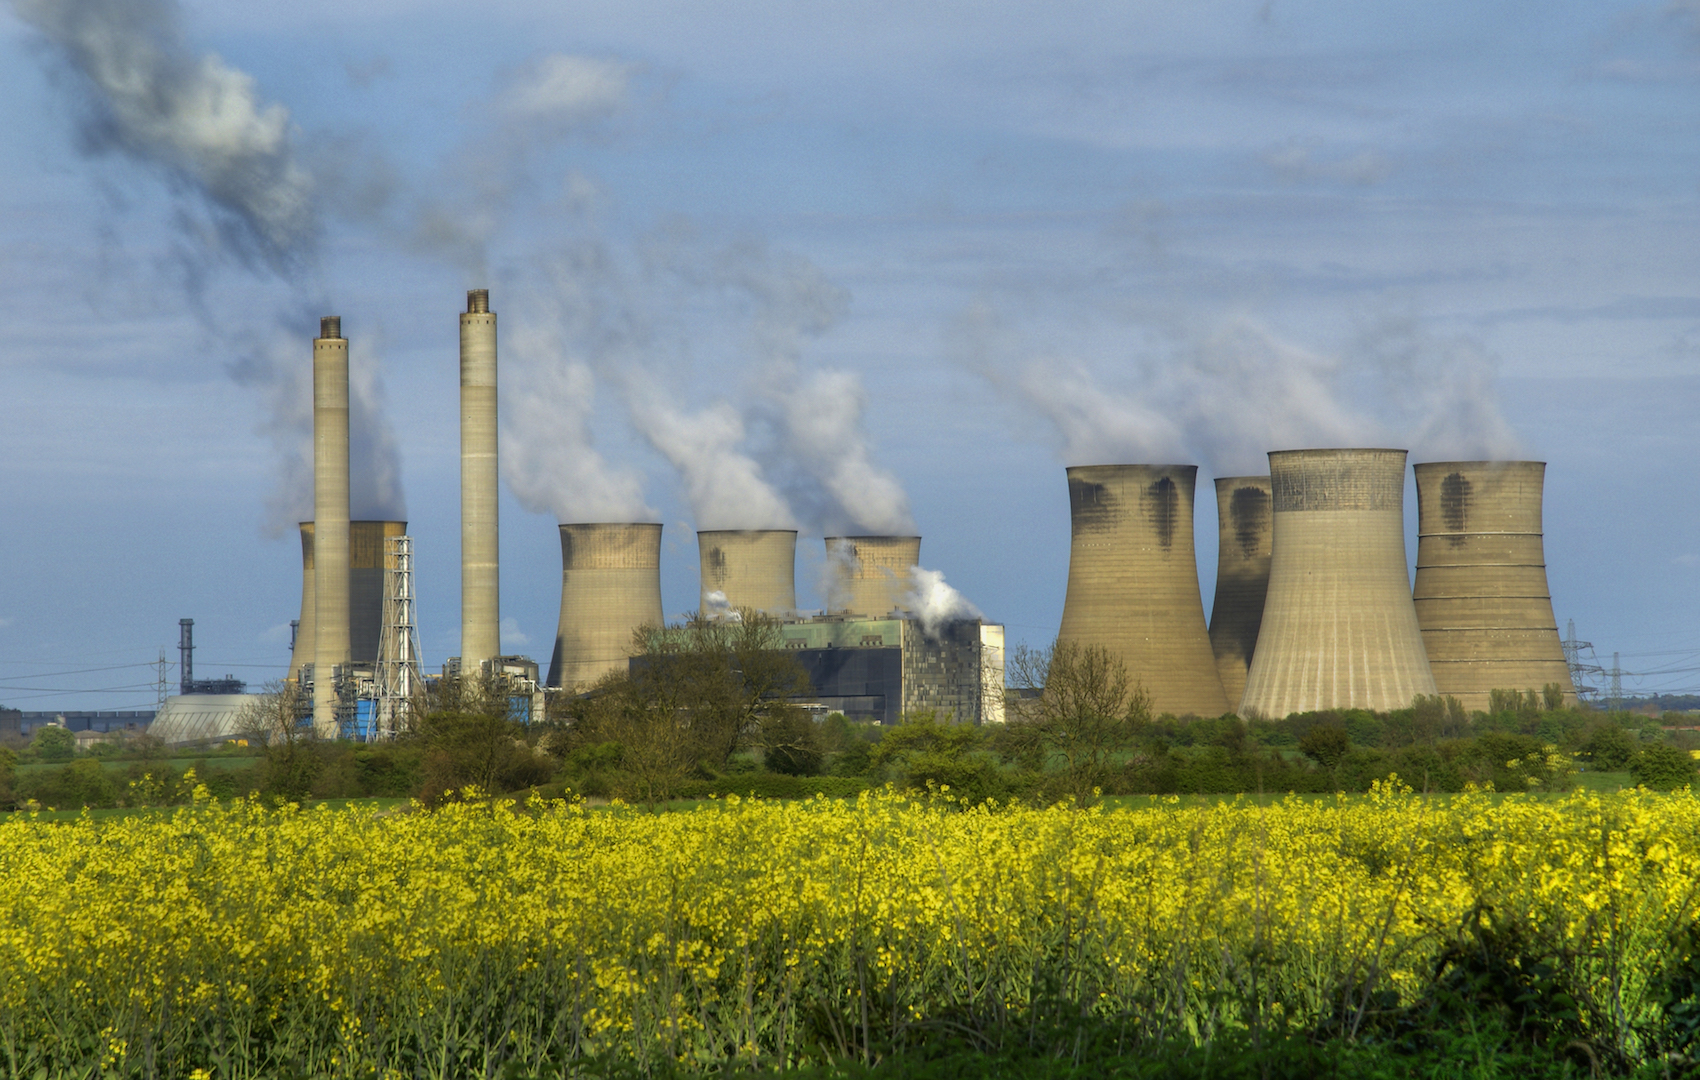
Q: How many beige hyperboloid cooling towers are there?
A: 8